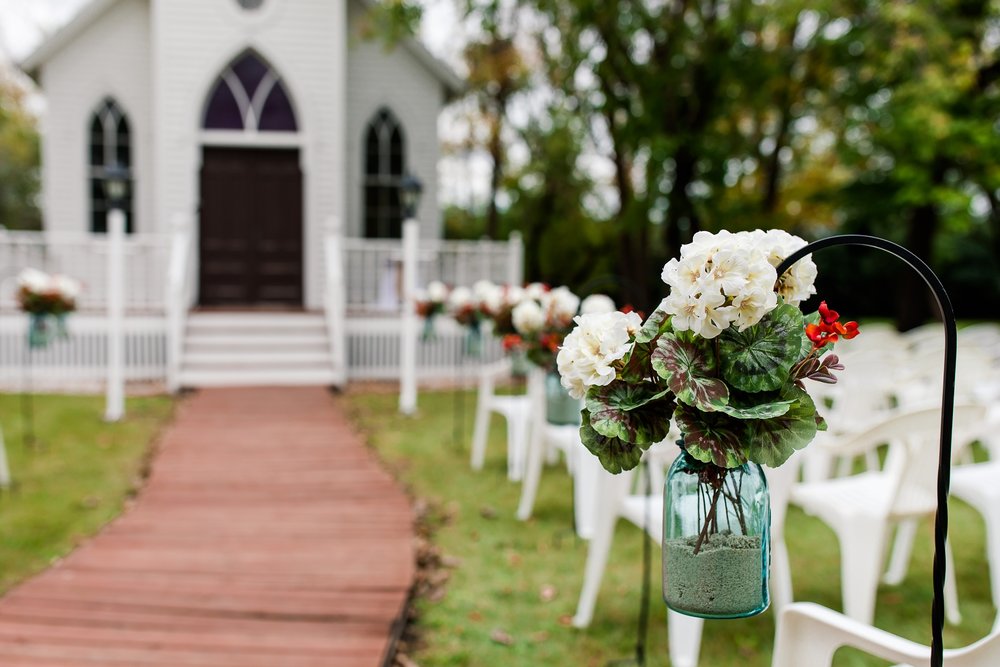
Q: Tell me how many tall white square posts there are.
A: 2